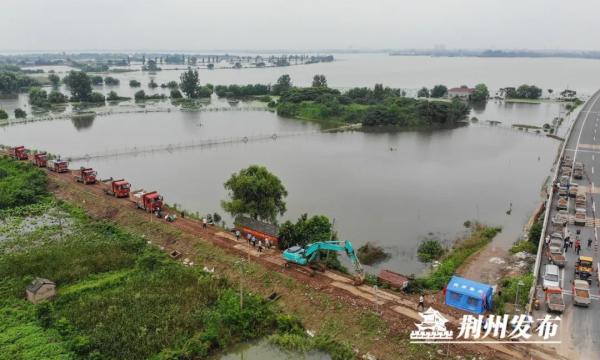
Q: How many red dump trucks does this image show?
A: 6